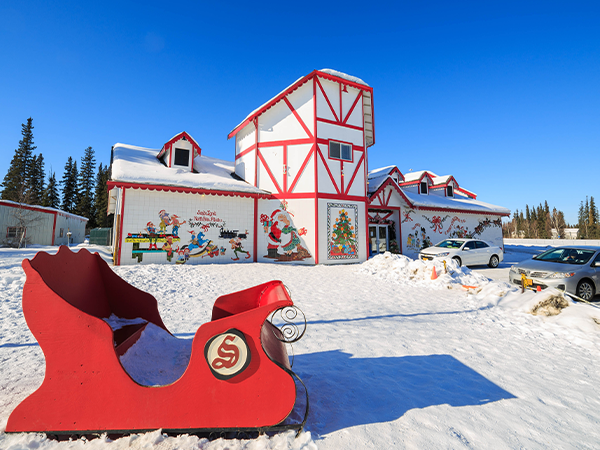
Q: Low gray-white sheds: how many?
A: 1